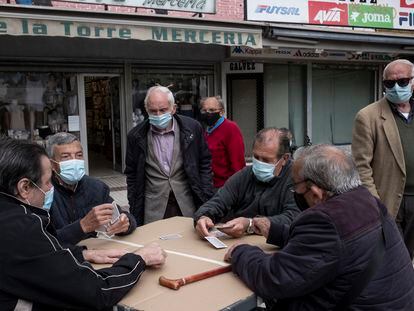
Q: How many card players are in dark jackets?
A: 4